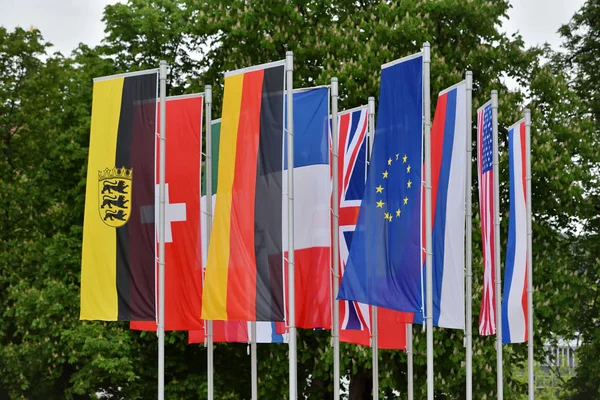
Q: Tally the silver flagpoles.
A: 11